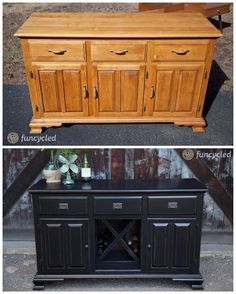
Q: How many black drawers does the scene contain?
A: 3